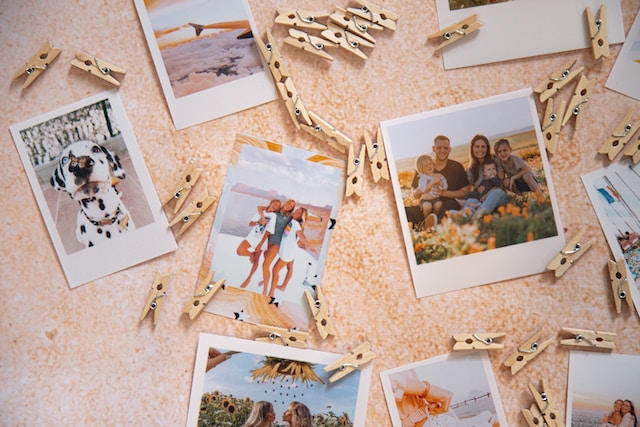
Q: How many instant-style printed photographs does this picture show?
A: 10